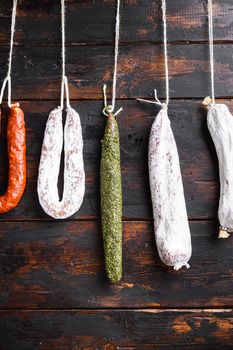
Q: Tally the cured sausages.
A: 5